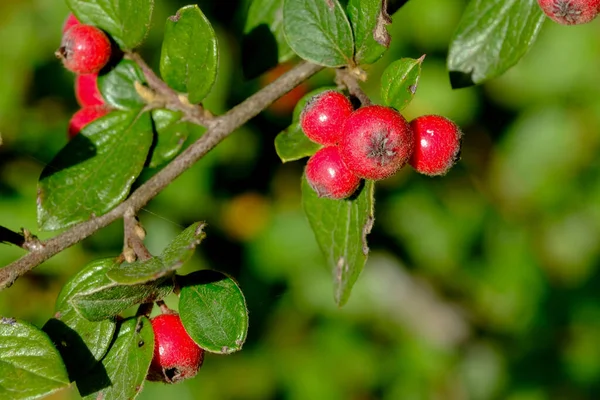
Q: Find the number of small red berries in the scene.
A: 10